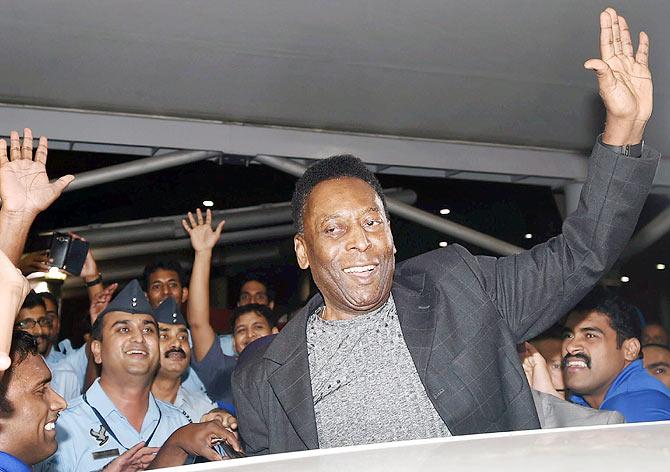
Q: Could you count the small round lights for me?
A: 6